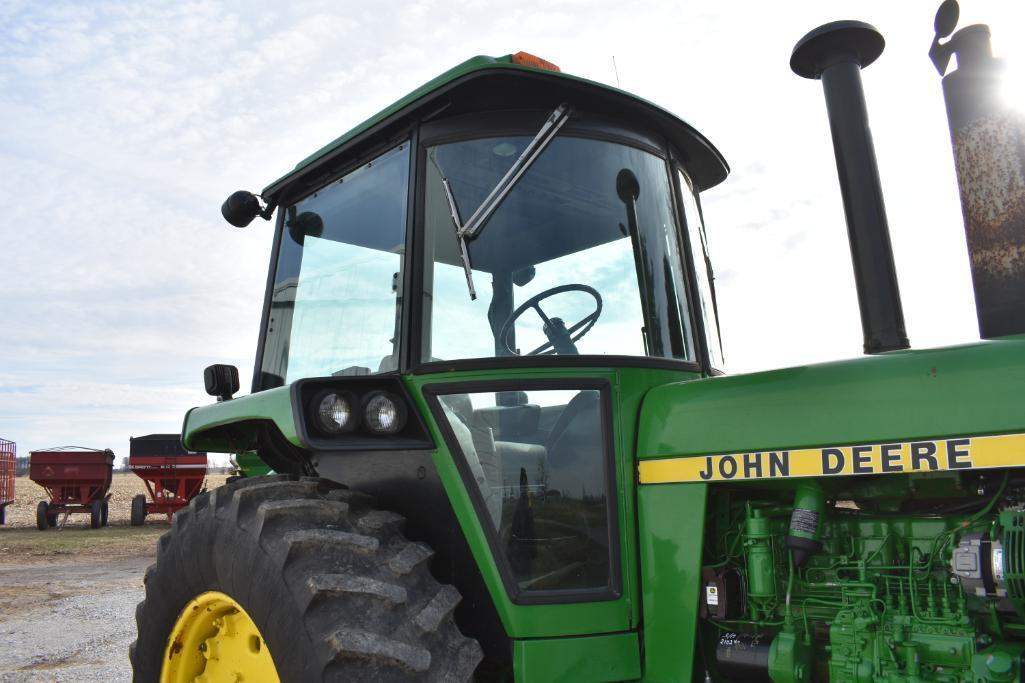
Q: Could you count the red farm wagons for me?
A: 3